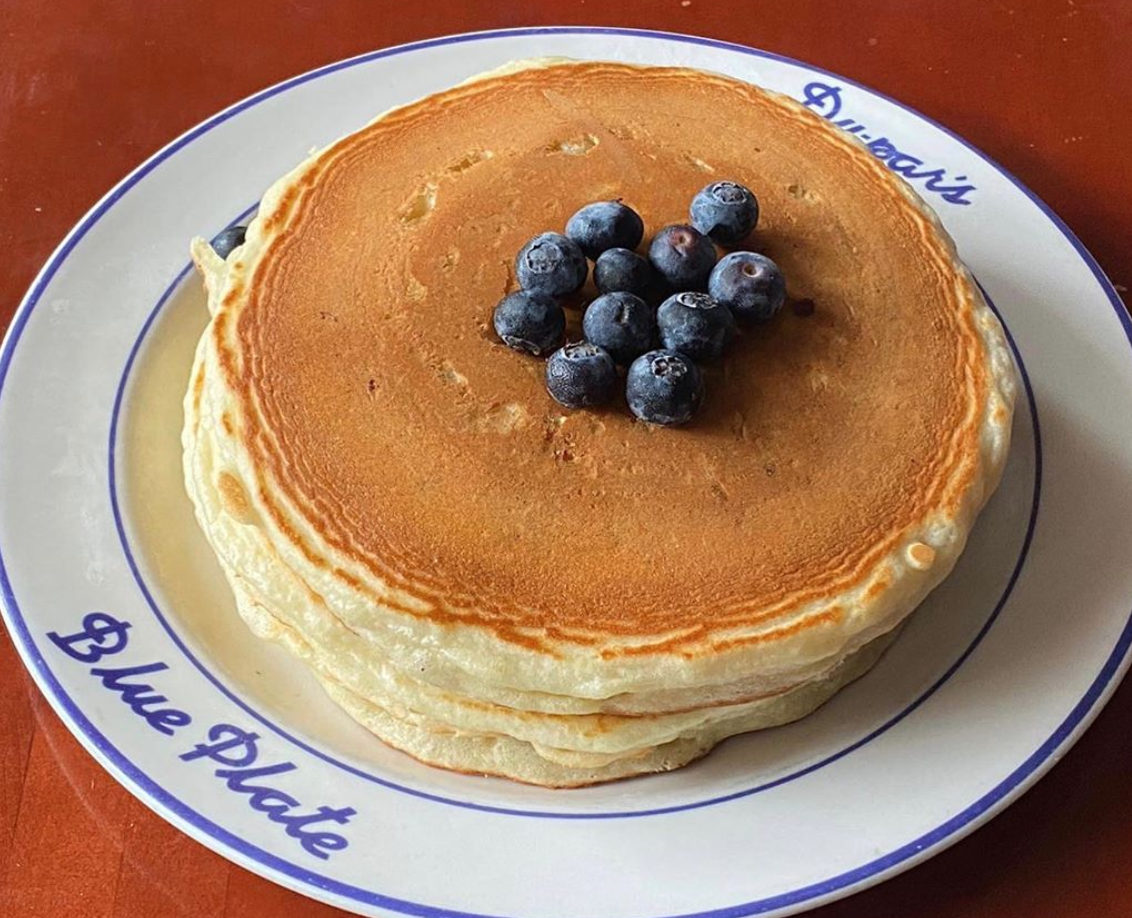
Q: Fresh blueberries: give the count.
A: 12